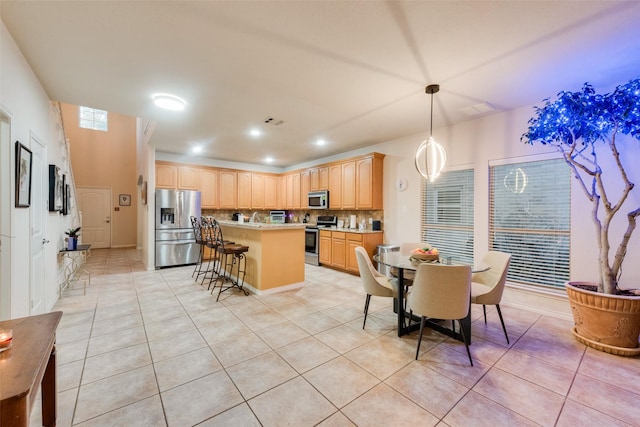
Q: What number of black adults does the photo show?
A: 0